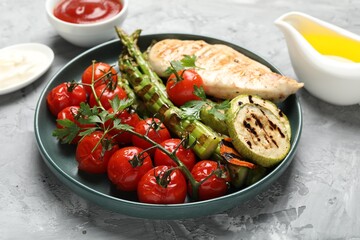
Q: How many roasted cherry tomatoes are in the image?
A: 12